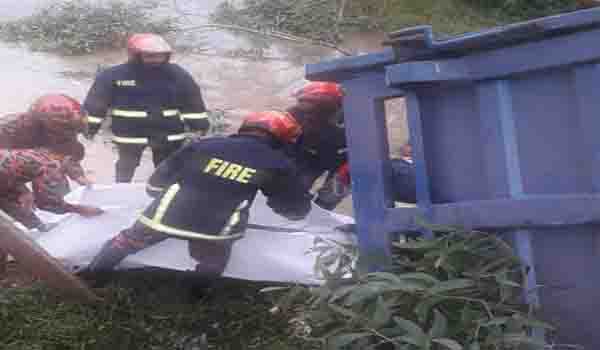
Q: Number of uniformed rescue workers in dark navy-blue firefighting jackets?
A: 3